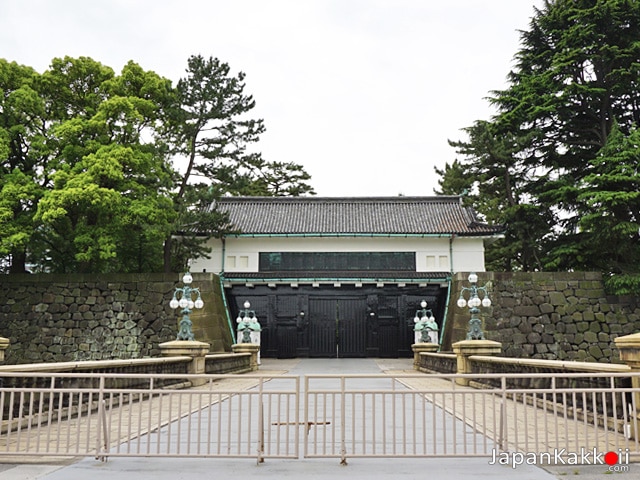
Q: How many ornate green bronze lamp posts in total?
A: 4